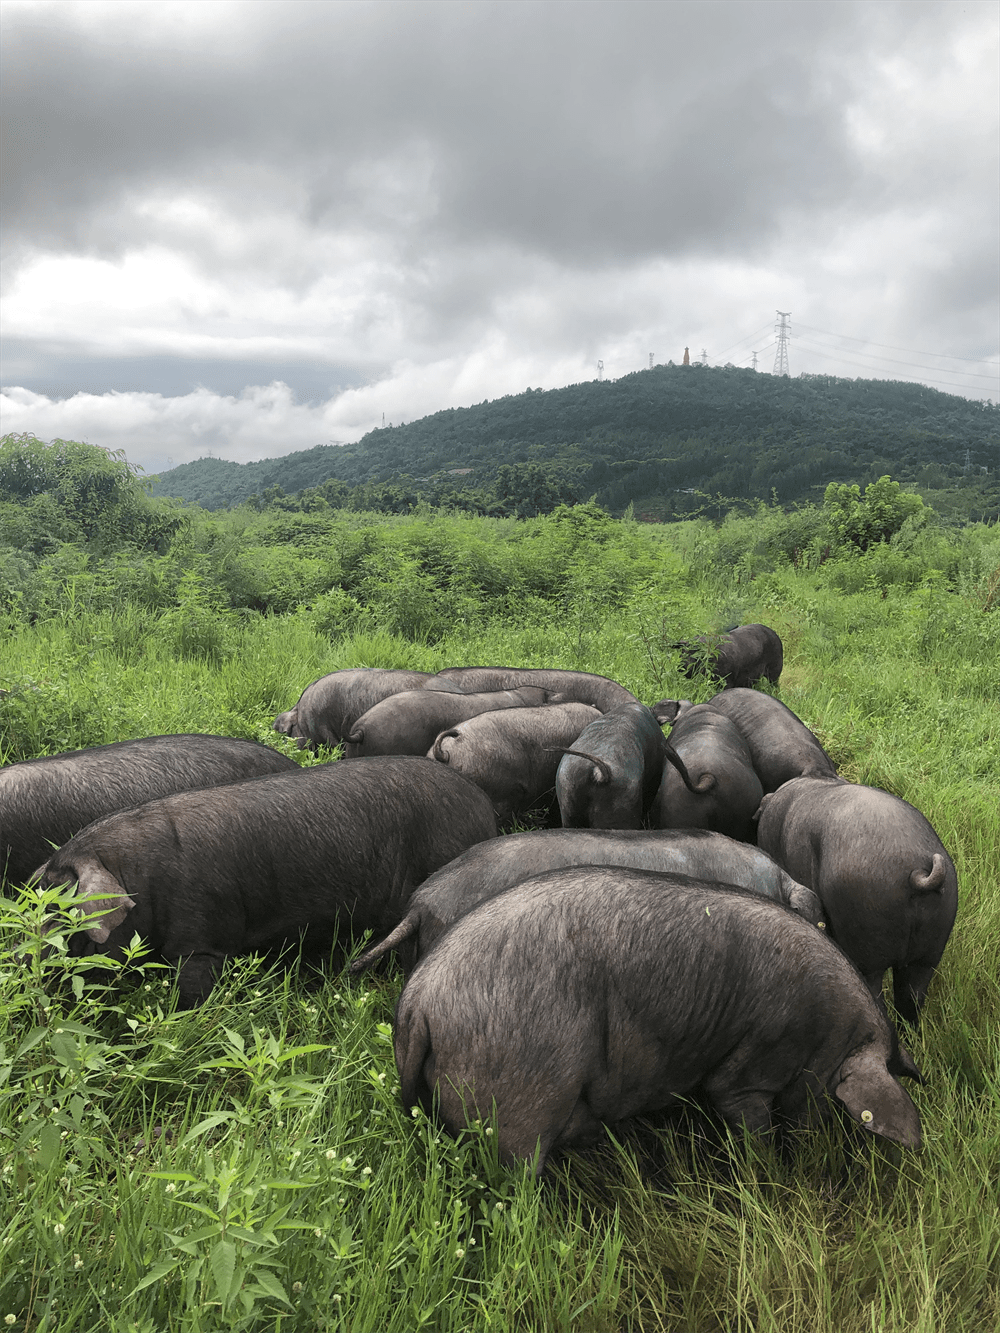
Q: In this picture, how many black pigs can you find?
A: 13